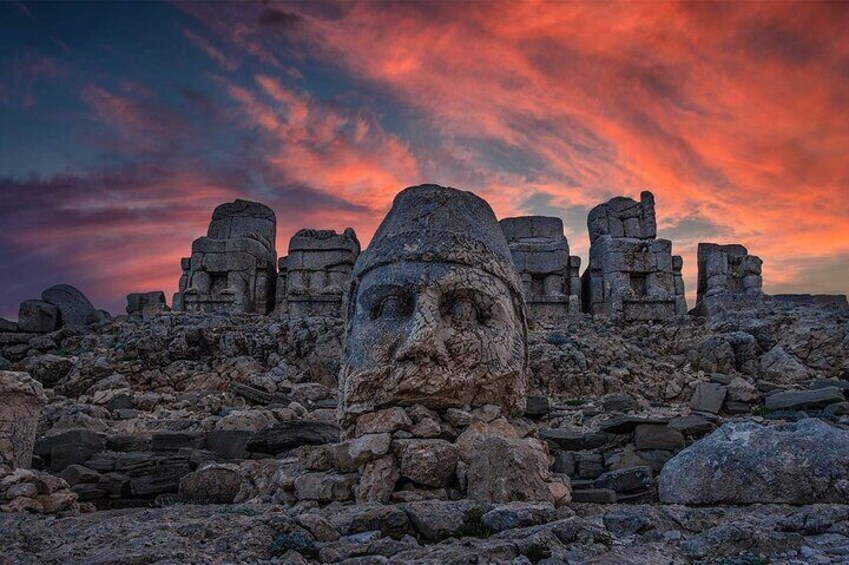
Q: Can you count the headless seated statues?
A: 5